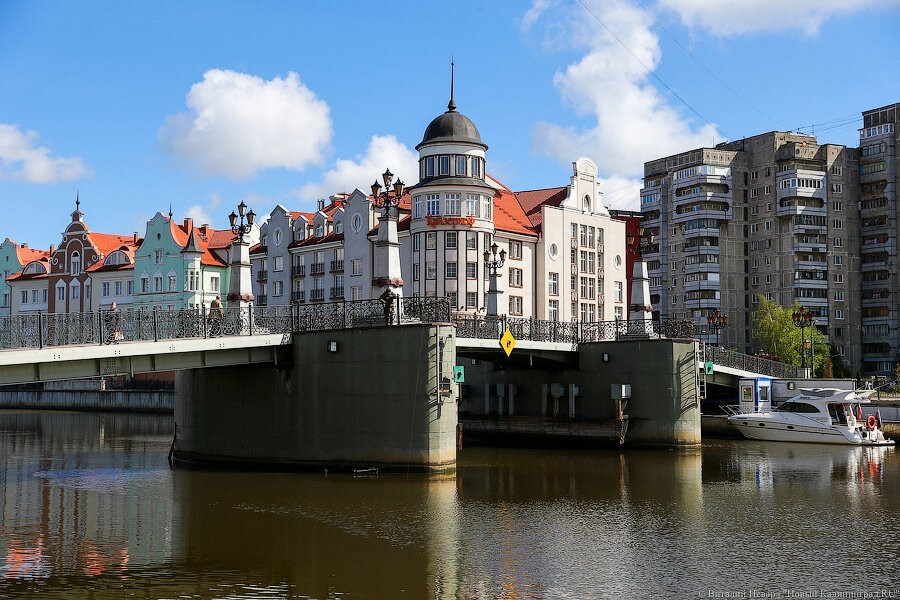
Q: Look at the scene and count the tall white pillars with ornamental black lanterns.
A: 4